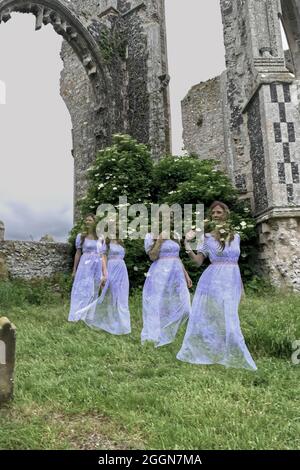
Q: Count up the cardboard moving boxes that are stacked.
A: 0